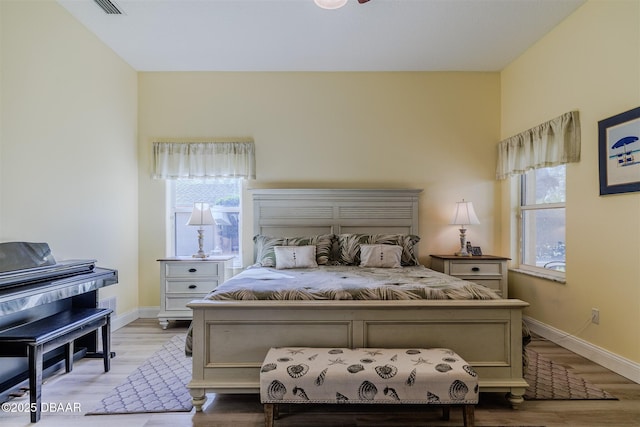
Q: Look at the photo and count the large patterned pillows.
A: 2